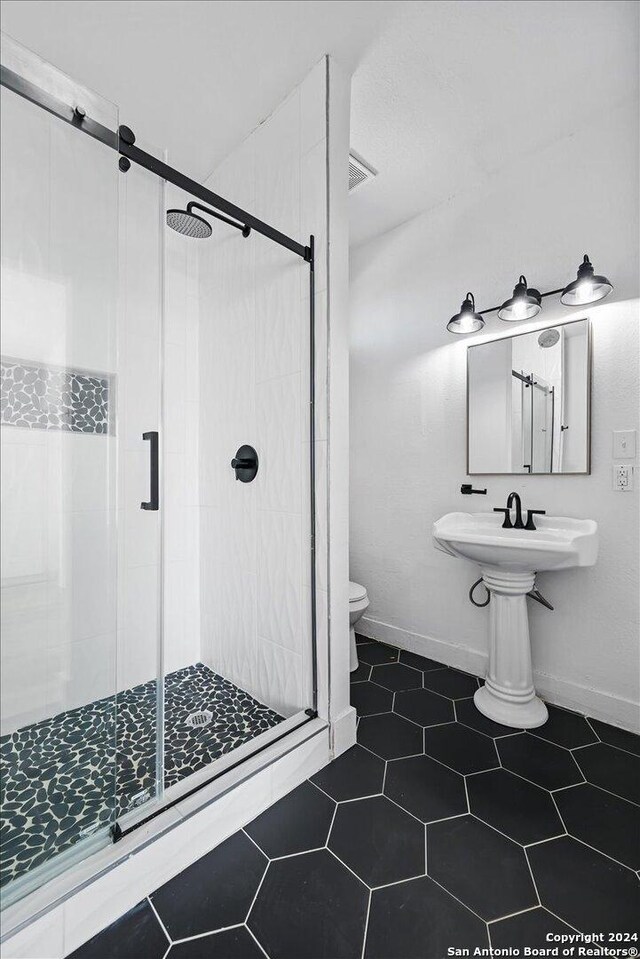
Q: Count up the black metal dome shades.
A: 3